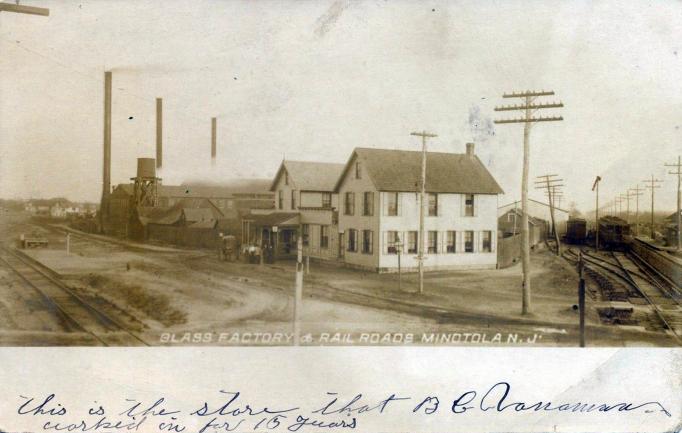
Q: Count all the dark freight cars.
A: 2